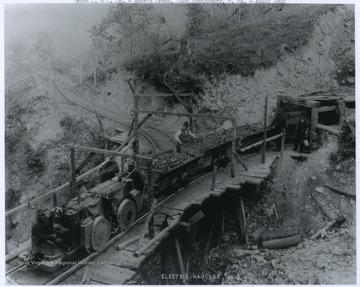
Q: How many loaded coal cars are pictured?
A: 3